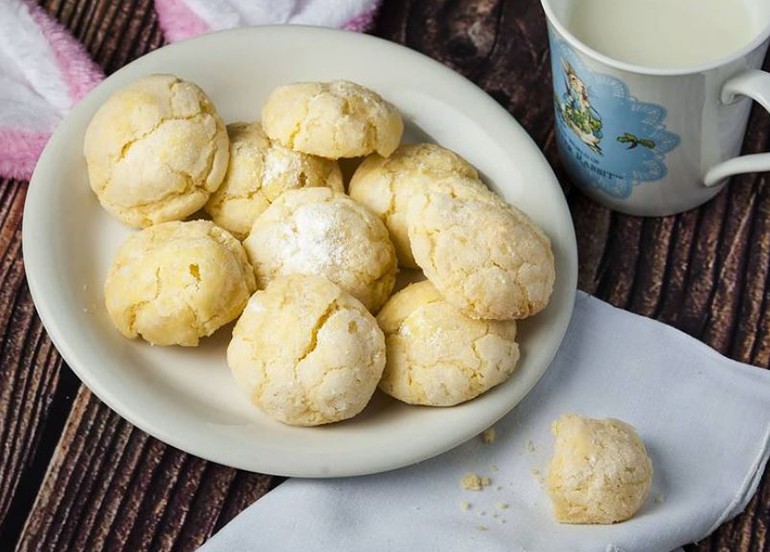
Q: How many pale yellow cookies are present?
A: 10